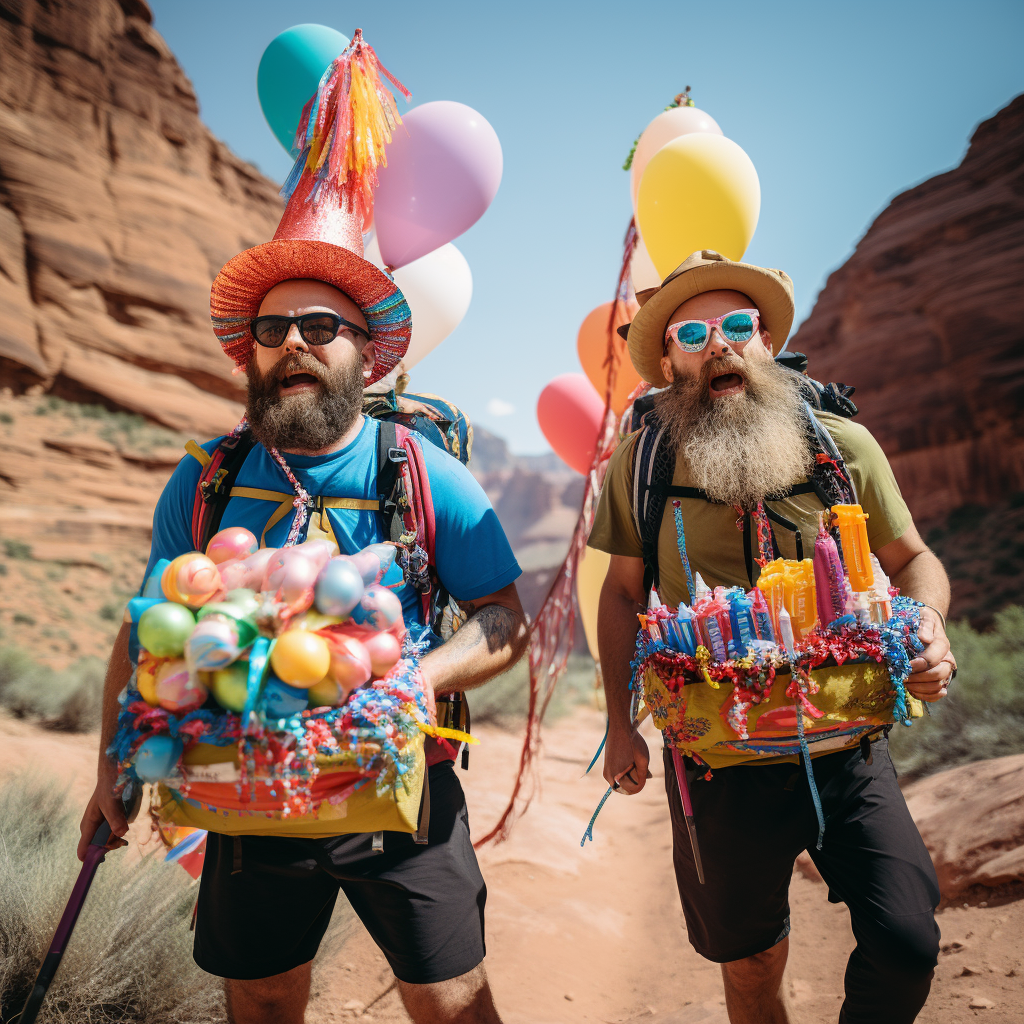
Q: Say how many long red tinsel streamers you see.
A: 1